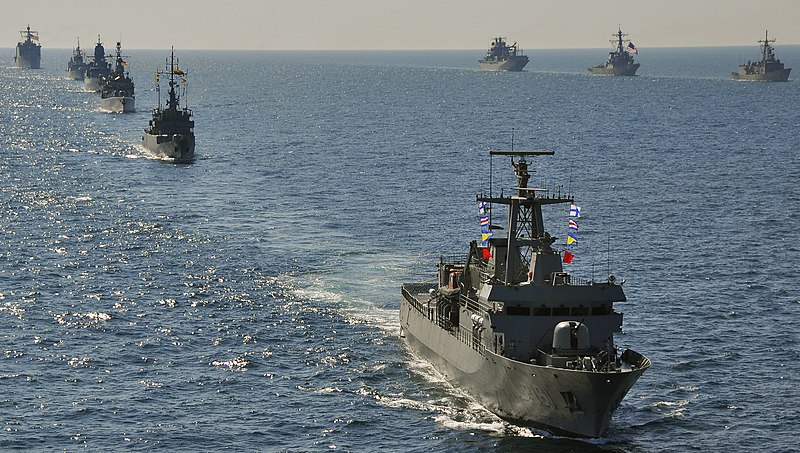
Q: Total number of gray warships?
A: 9